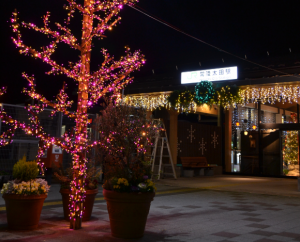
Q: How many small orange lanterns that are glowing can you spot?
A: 2